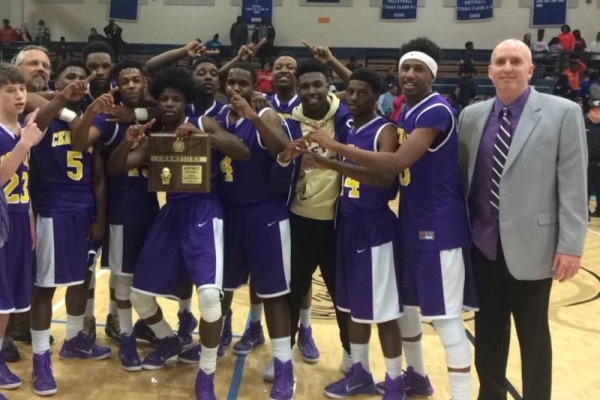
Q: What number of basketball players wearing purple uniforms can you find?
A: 10